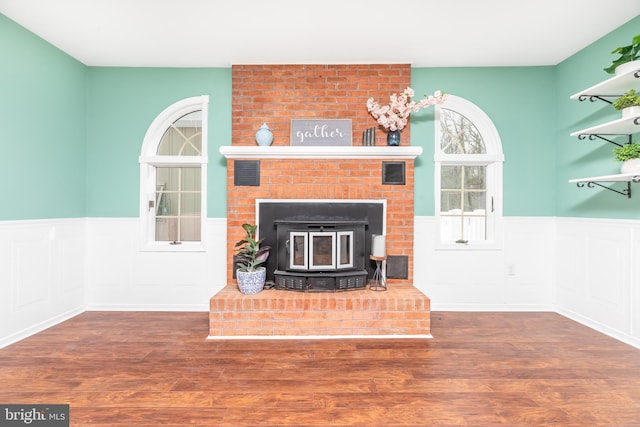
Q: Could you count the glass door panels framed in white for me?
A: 3